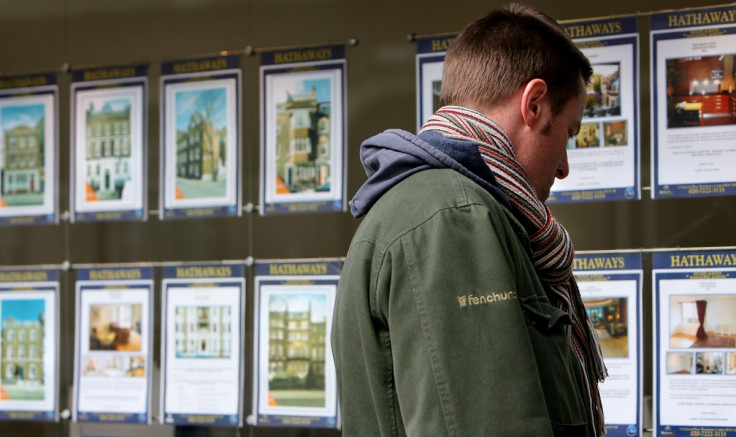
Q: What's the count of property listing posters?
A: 13